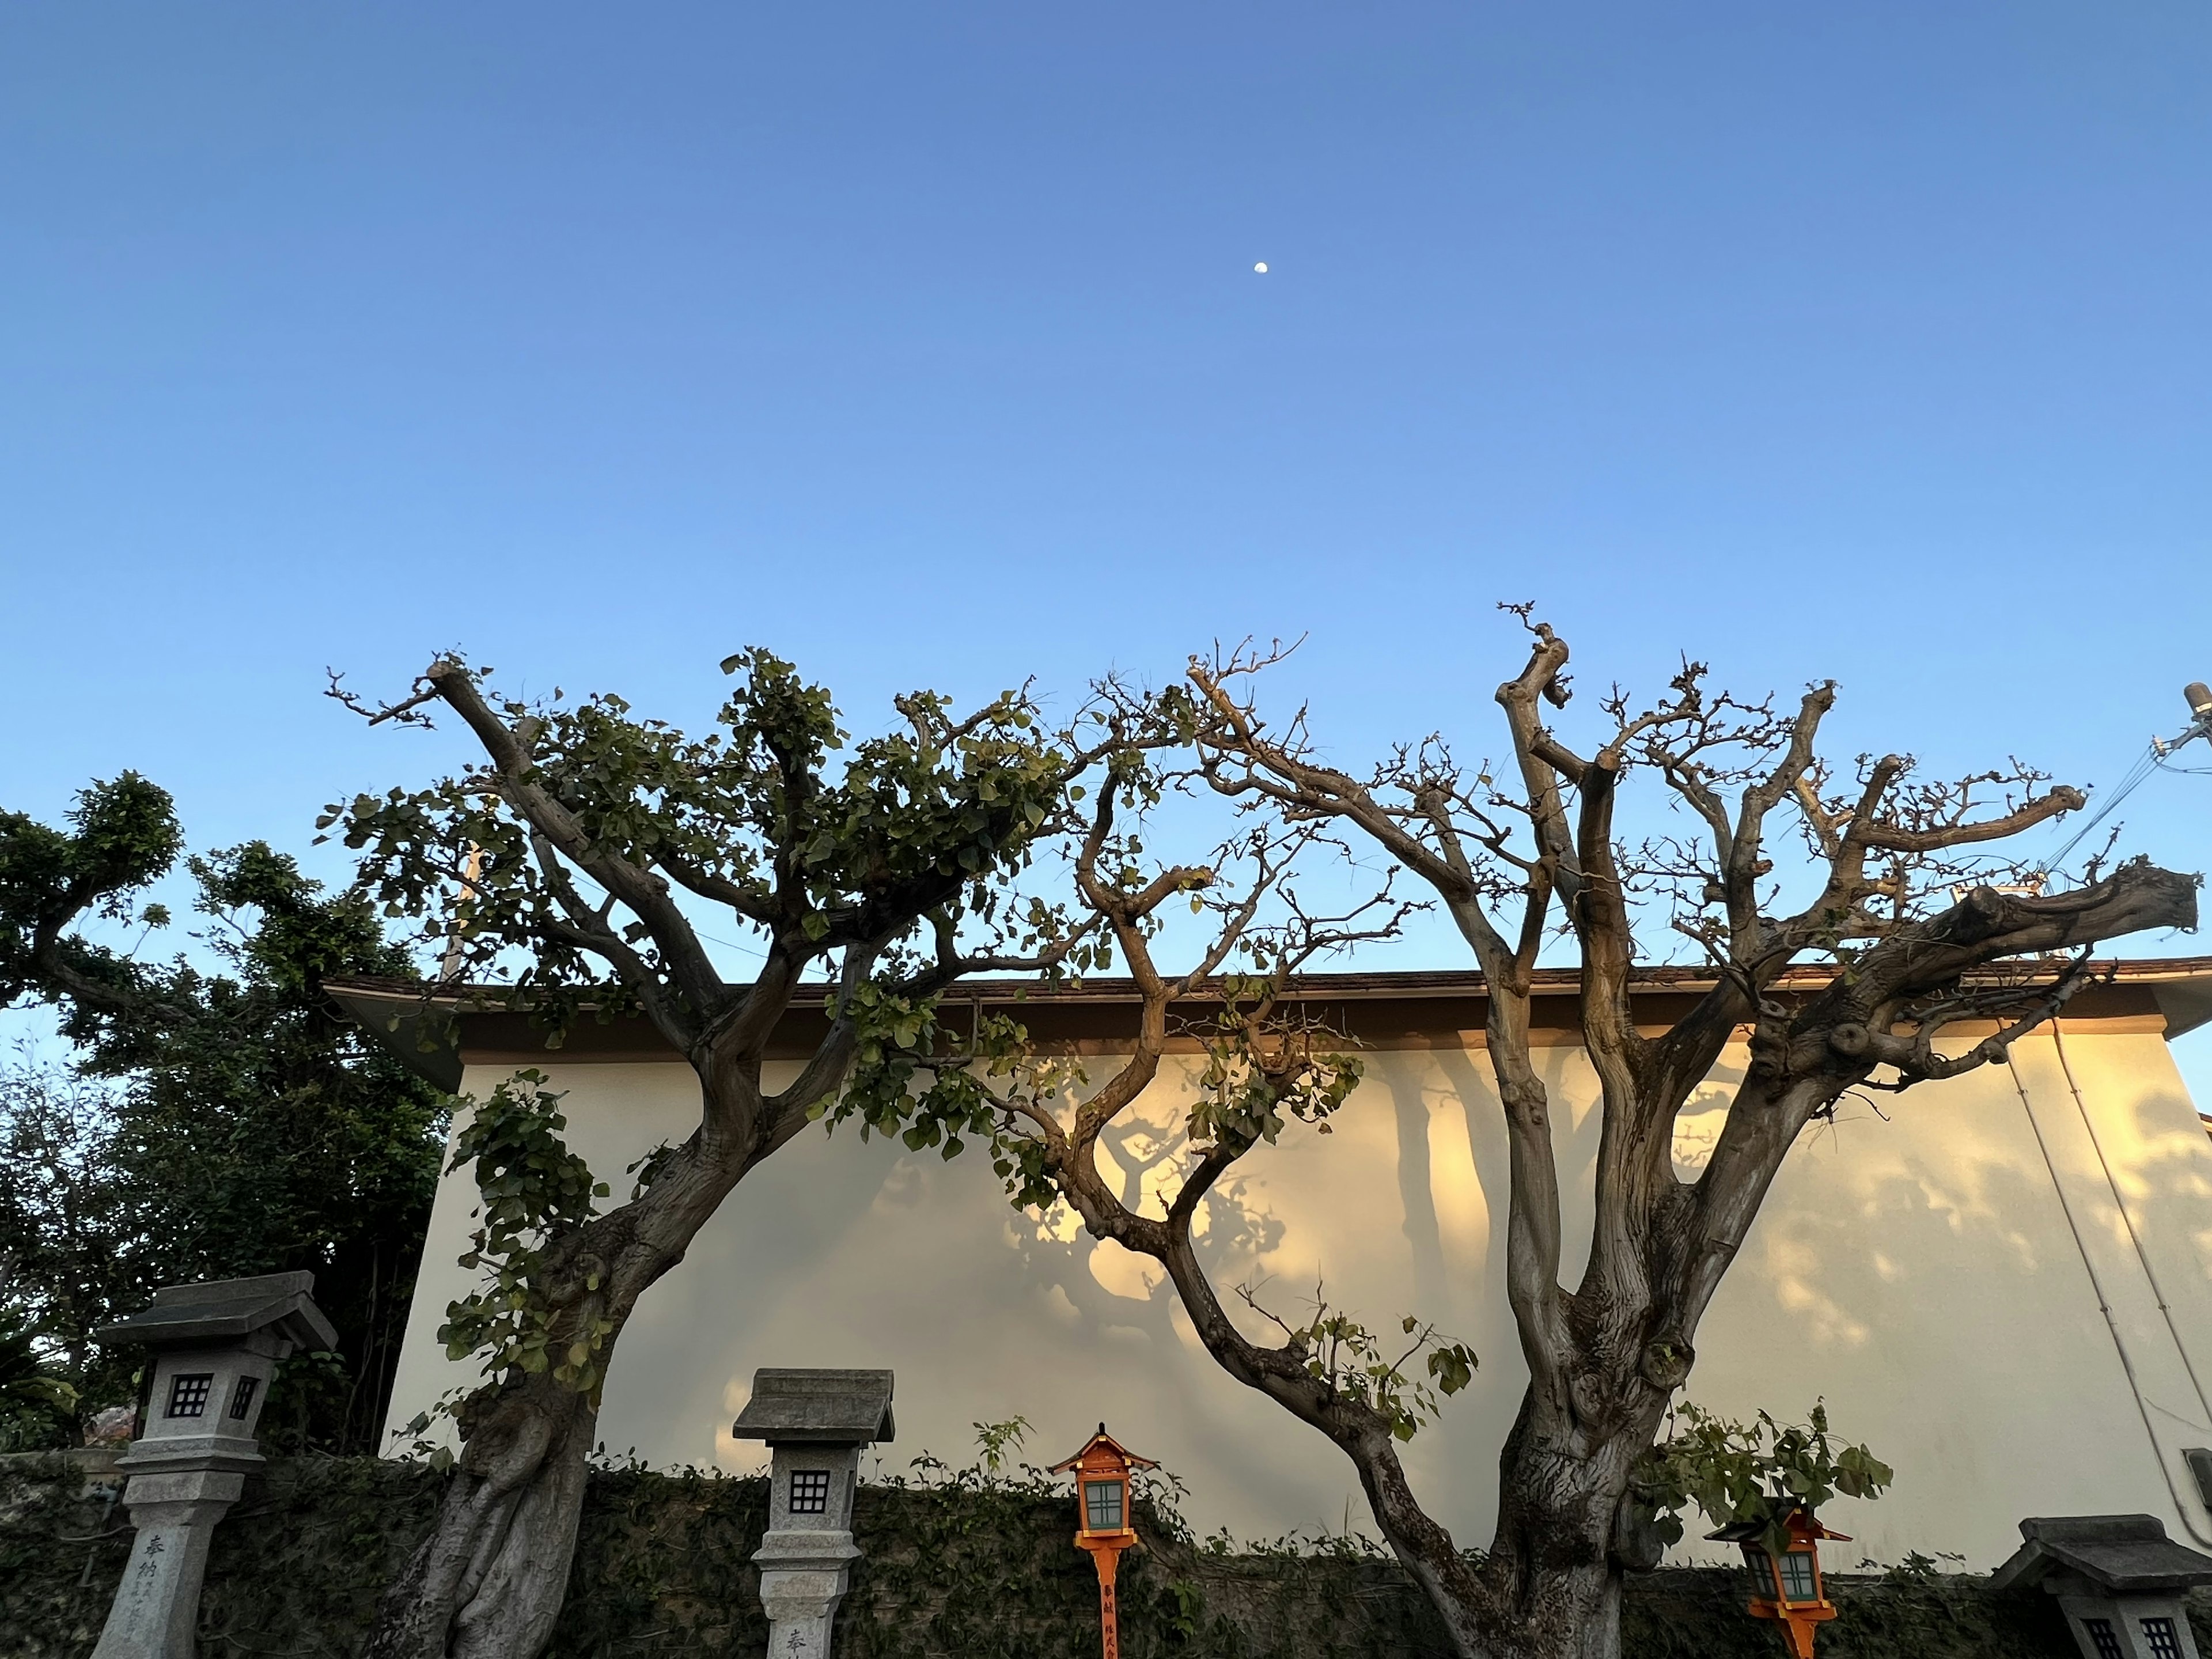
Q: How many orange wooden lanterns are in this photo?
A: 2